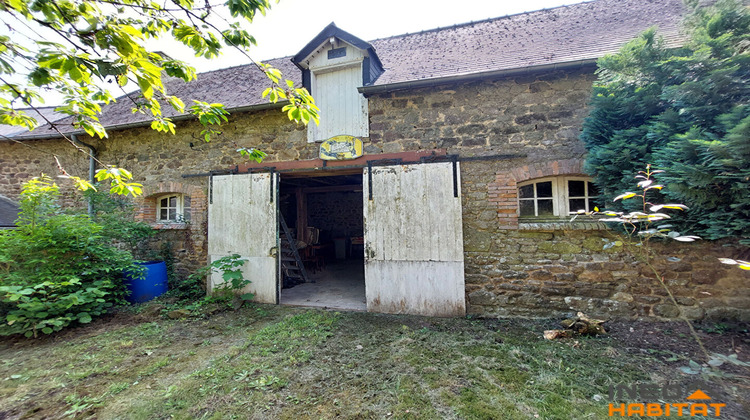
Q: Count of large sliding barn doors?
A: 2